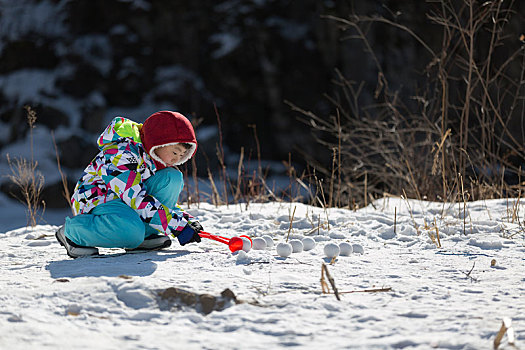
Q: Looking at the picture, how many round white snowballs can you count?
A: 9